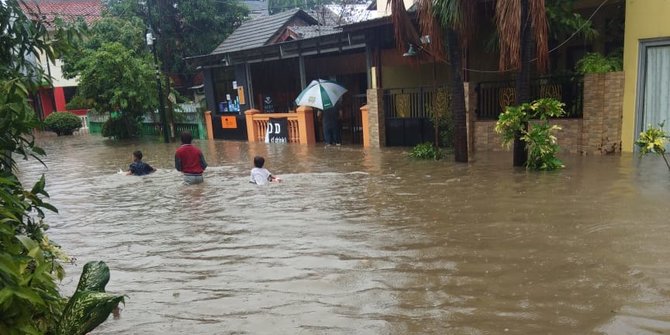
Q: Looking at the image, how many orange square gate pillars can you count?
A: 4